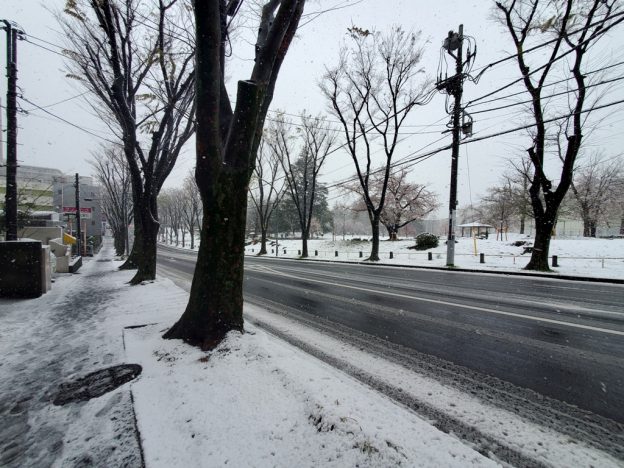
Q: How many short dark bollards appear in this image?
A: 11